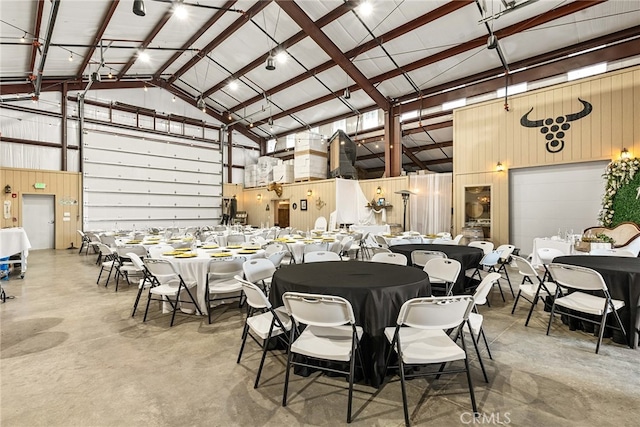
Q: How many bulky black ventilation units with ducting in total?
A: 1